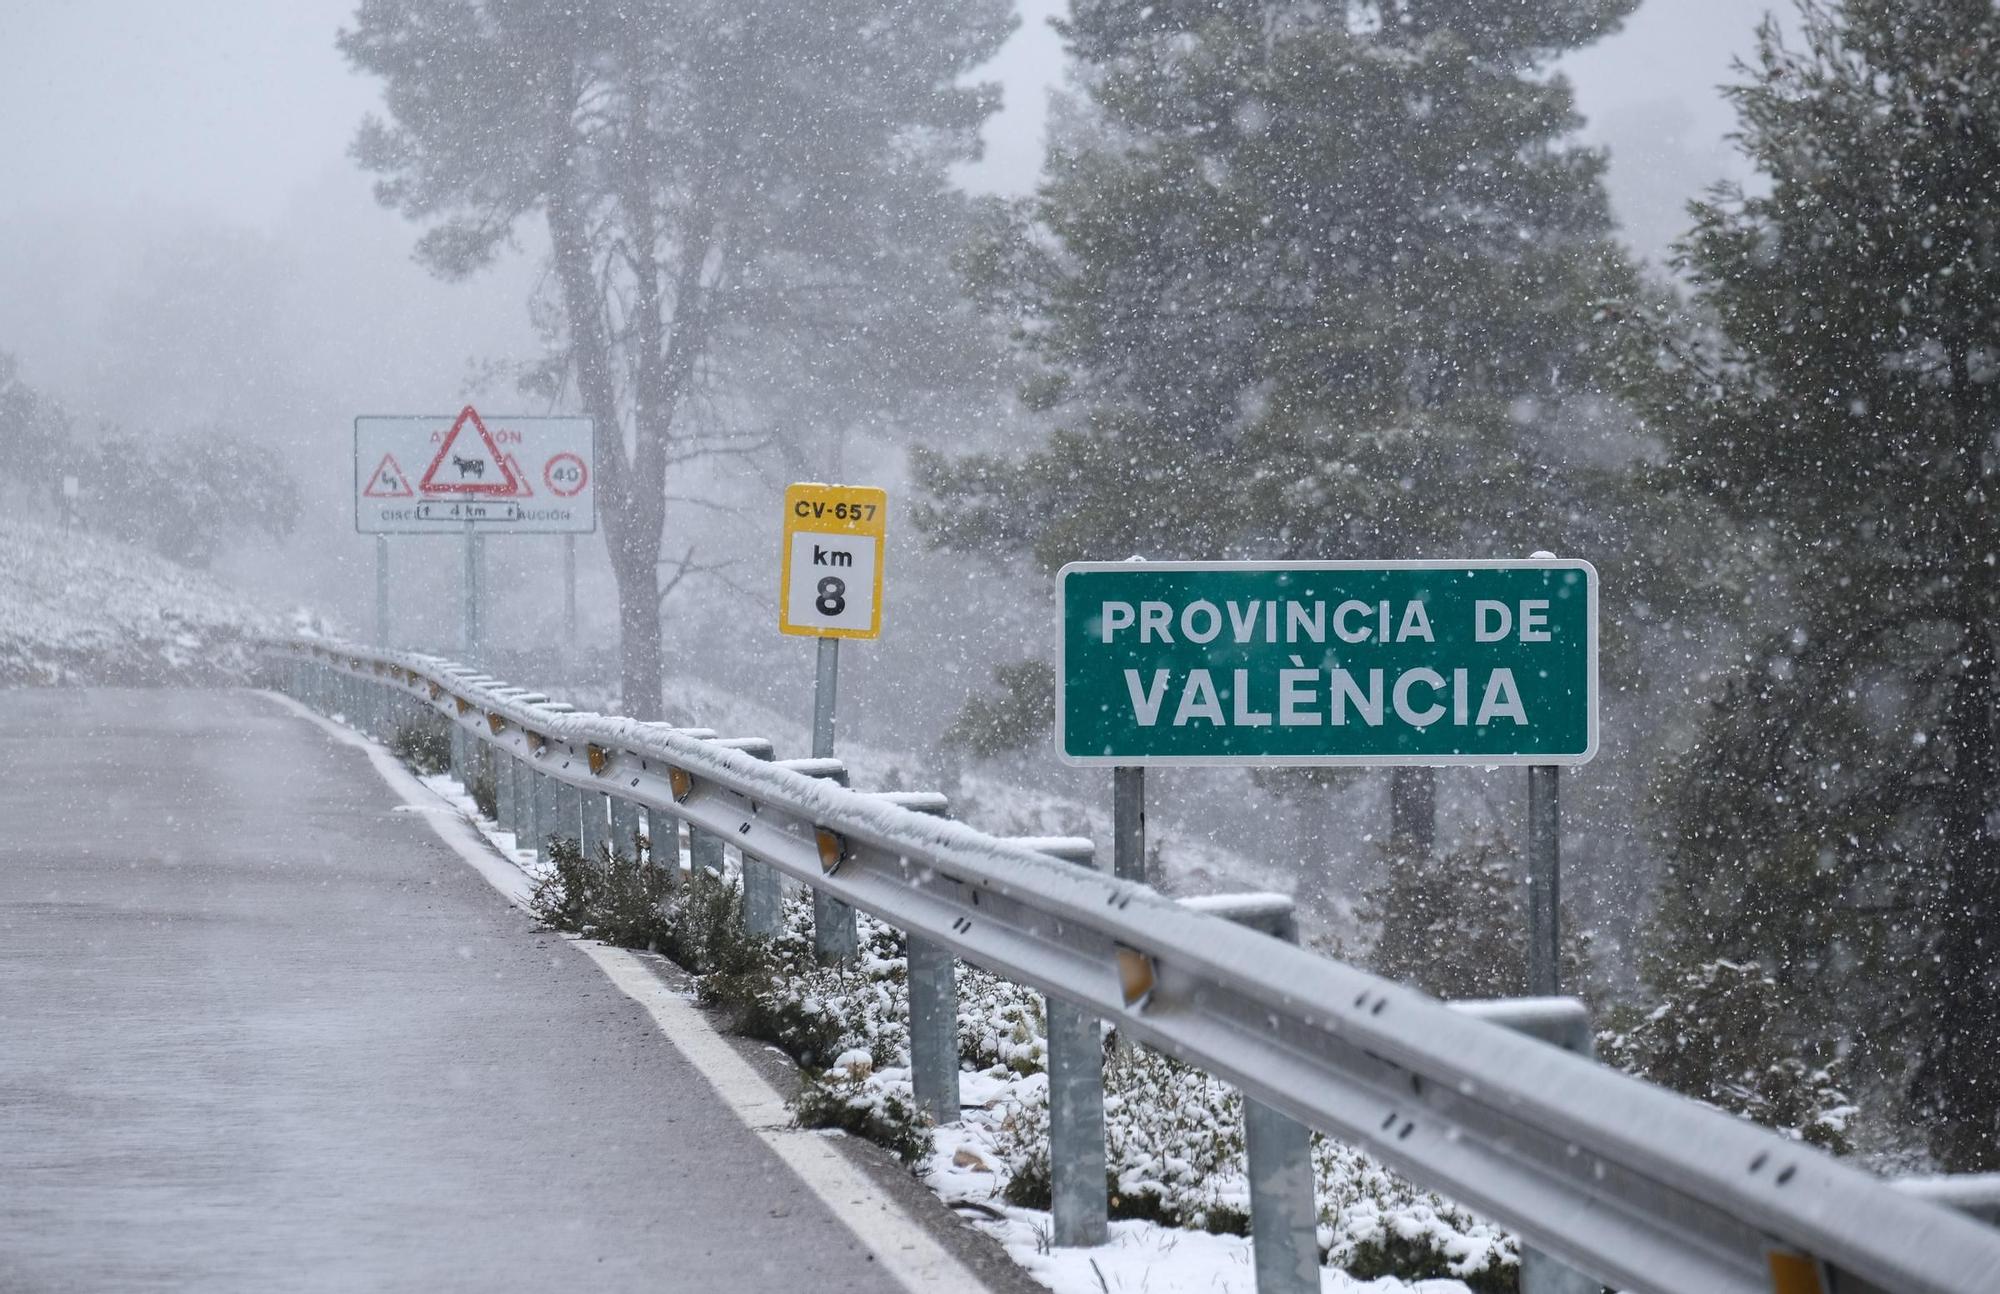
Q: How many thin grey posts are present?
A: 6